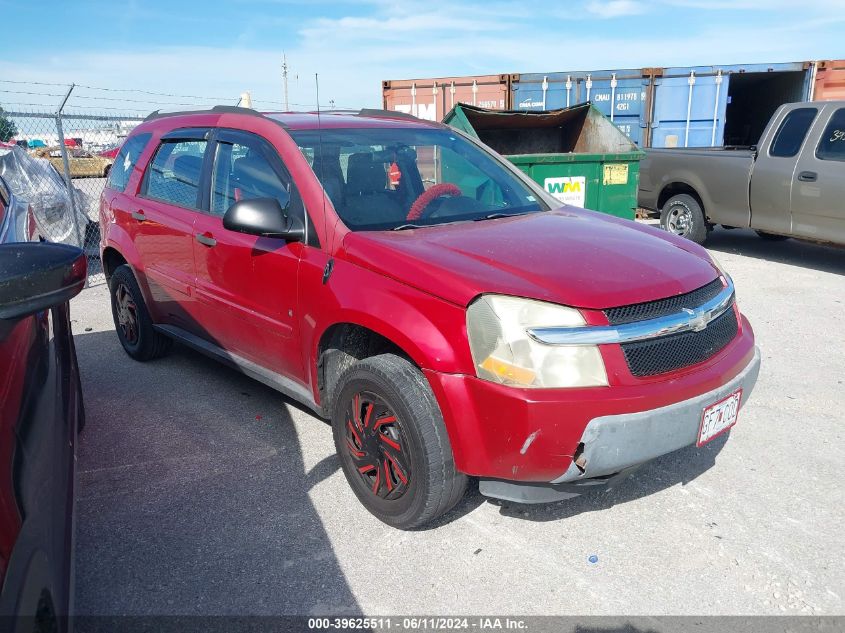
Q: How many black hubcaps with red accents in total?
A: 2